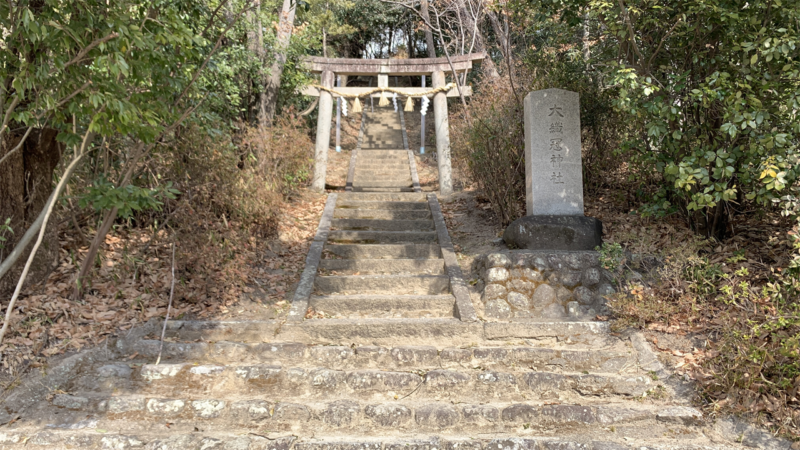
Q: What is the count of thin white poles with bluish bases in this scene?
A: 2